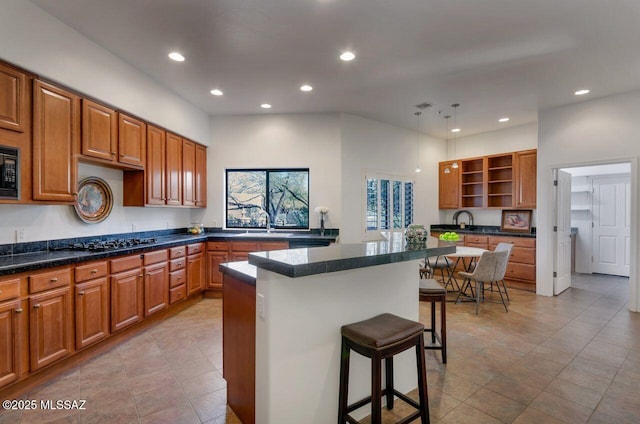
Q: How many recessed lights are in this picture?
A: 8